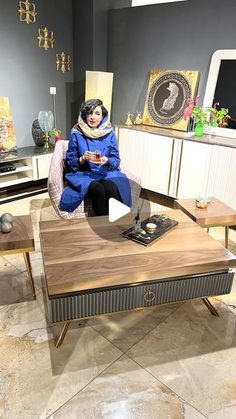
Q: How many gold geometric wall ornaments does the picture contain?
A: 3